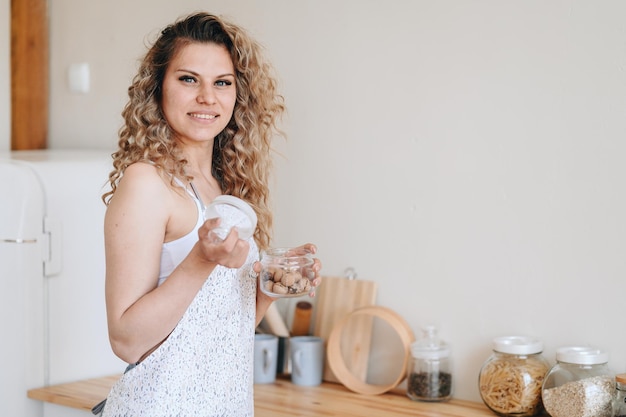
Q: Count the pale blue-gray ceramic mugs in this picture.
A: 2